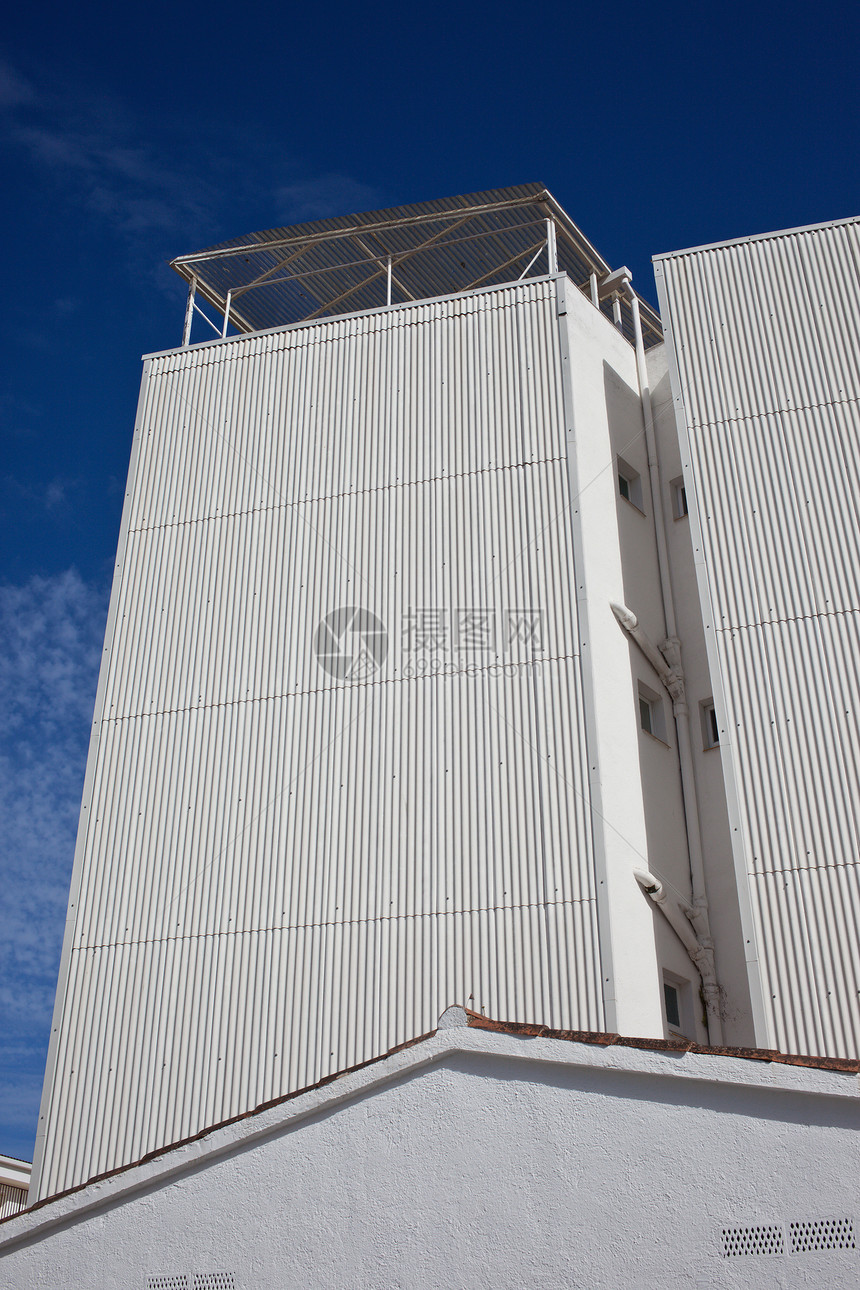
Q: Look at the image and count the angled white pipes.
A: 2